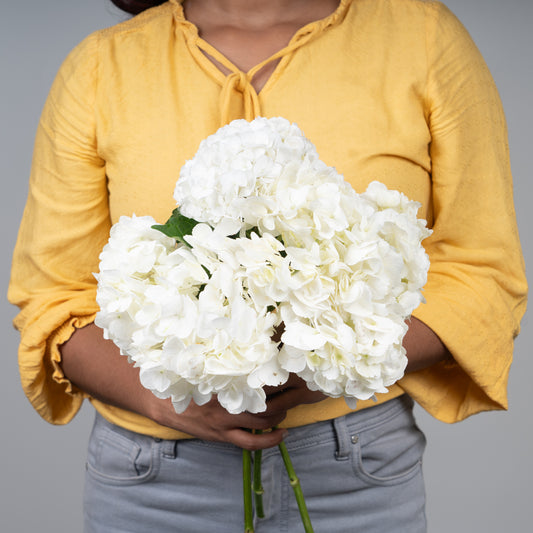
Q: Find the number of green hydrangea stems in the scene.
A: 3